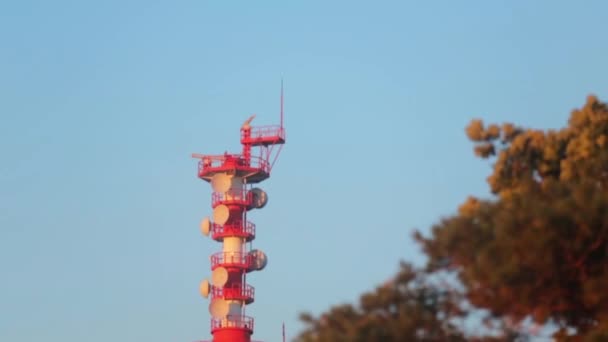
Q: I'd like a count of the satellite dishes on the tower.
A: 8